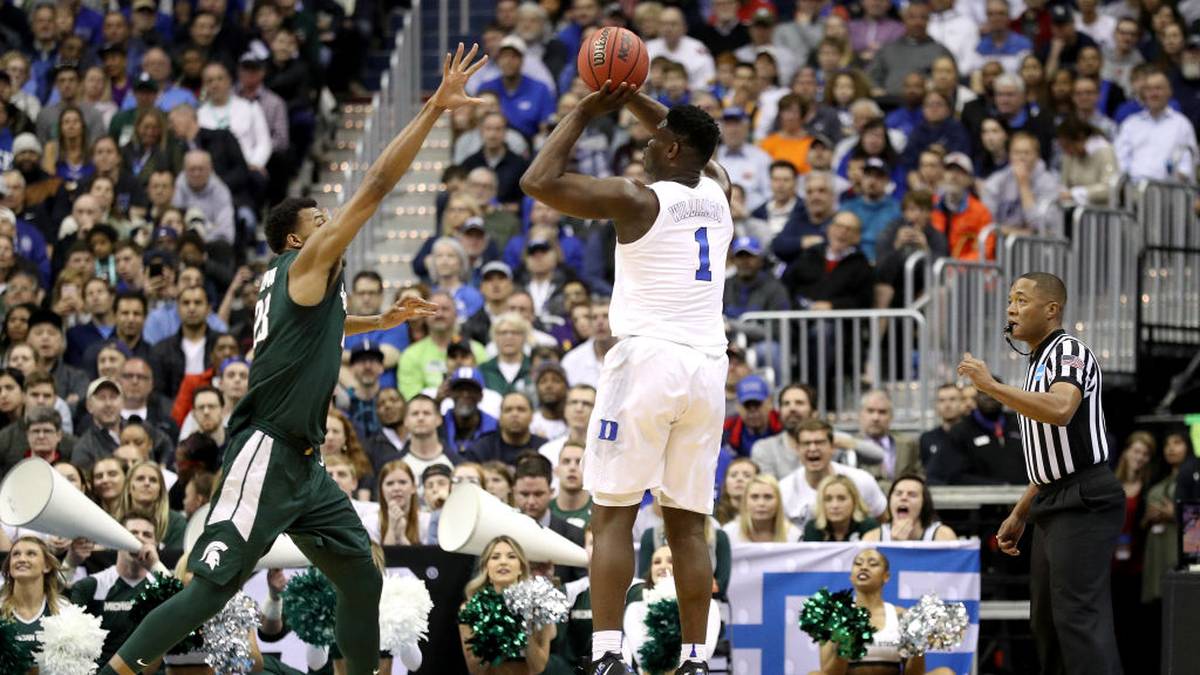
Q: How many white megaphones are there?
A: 3